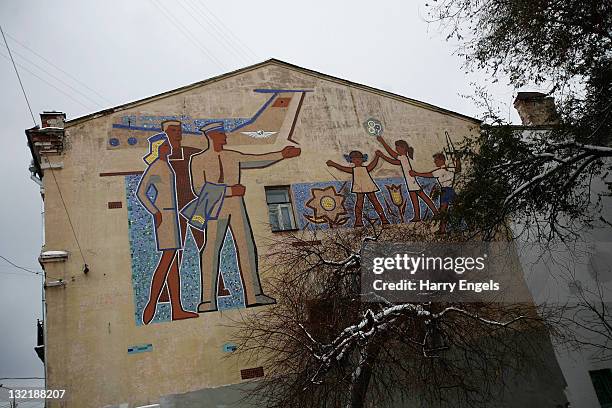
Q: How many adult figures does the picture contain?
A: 3